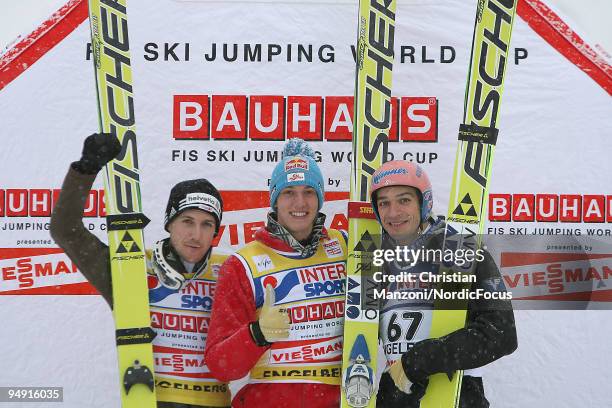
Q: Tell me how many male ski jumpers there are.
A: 3